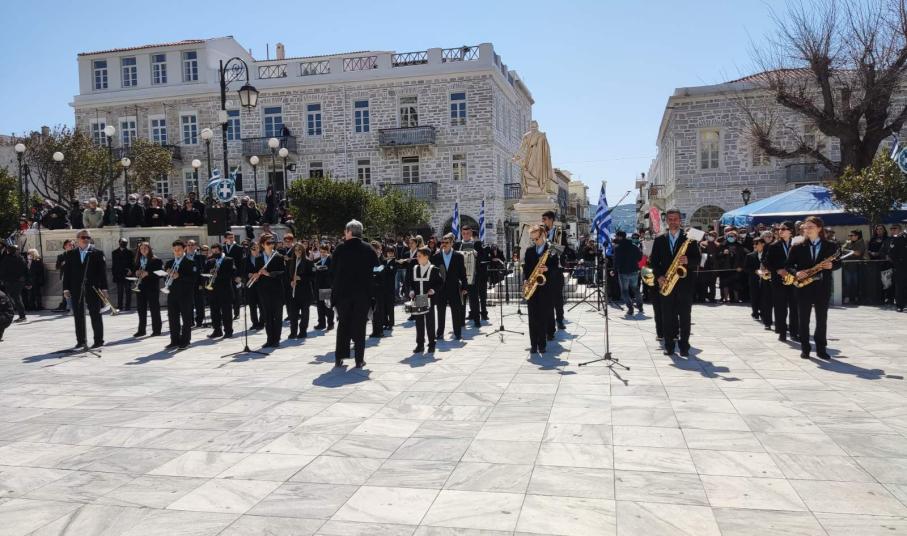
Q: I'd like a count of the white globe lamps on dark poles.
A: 9